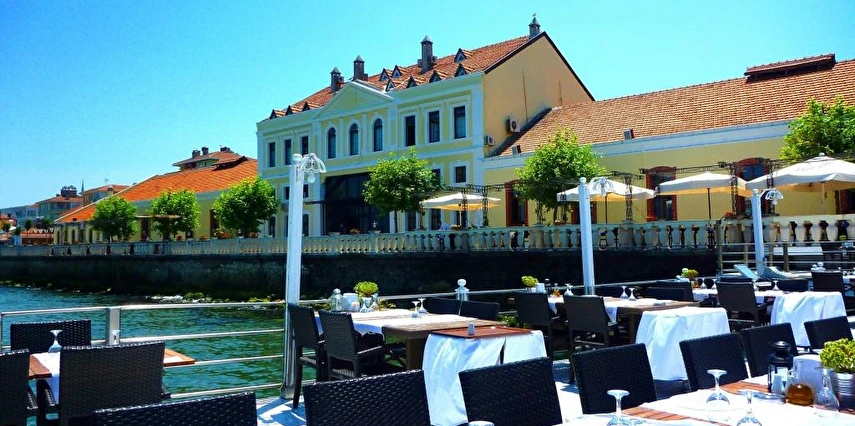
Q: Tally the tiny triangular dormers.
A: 10